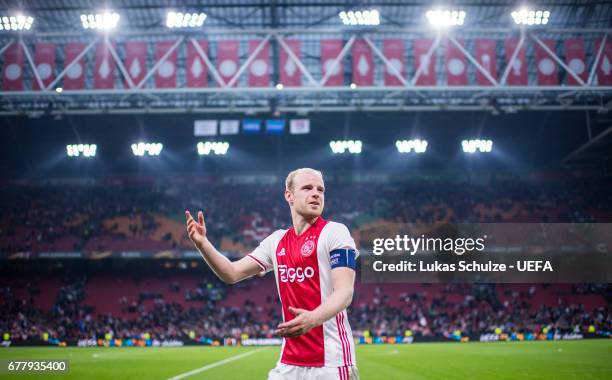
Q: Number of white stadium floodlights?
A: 12